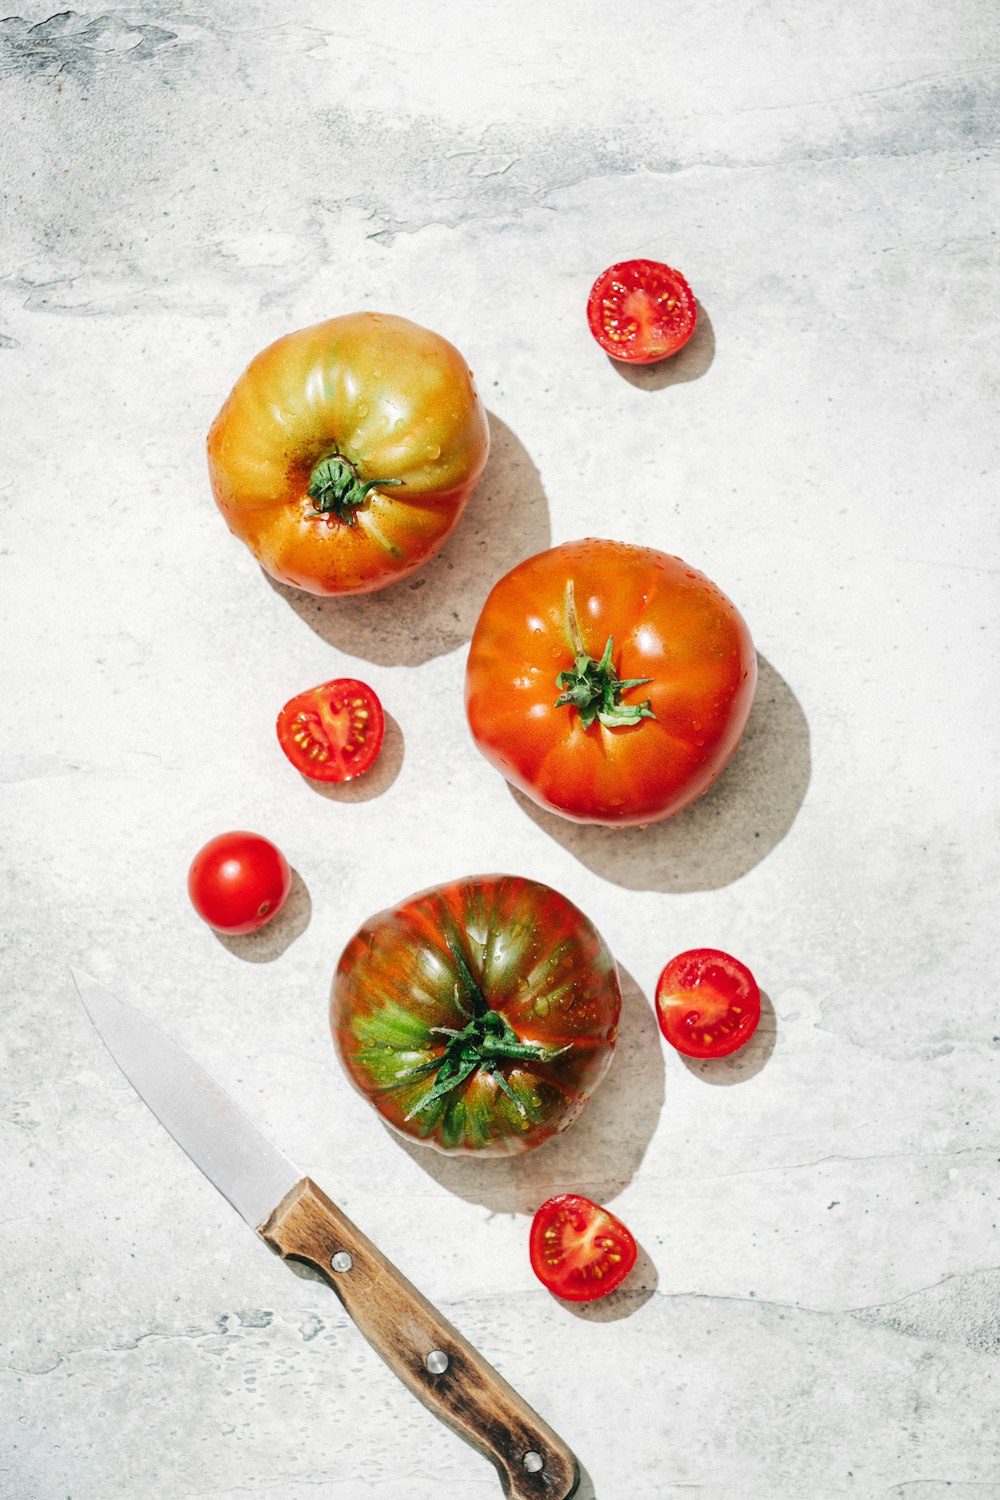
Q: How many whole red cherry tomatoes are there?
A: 1